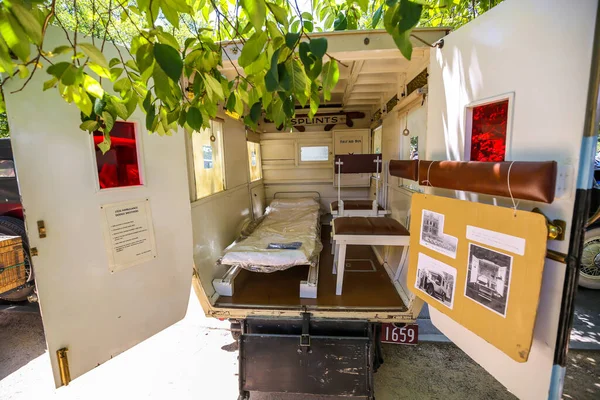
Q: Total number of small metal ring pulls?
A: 2